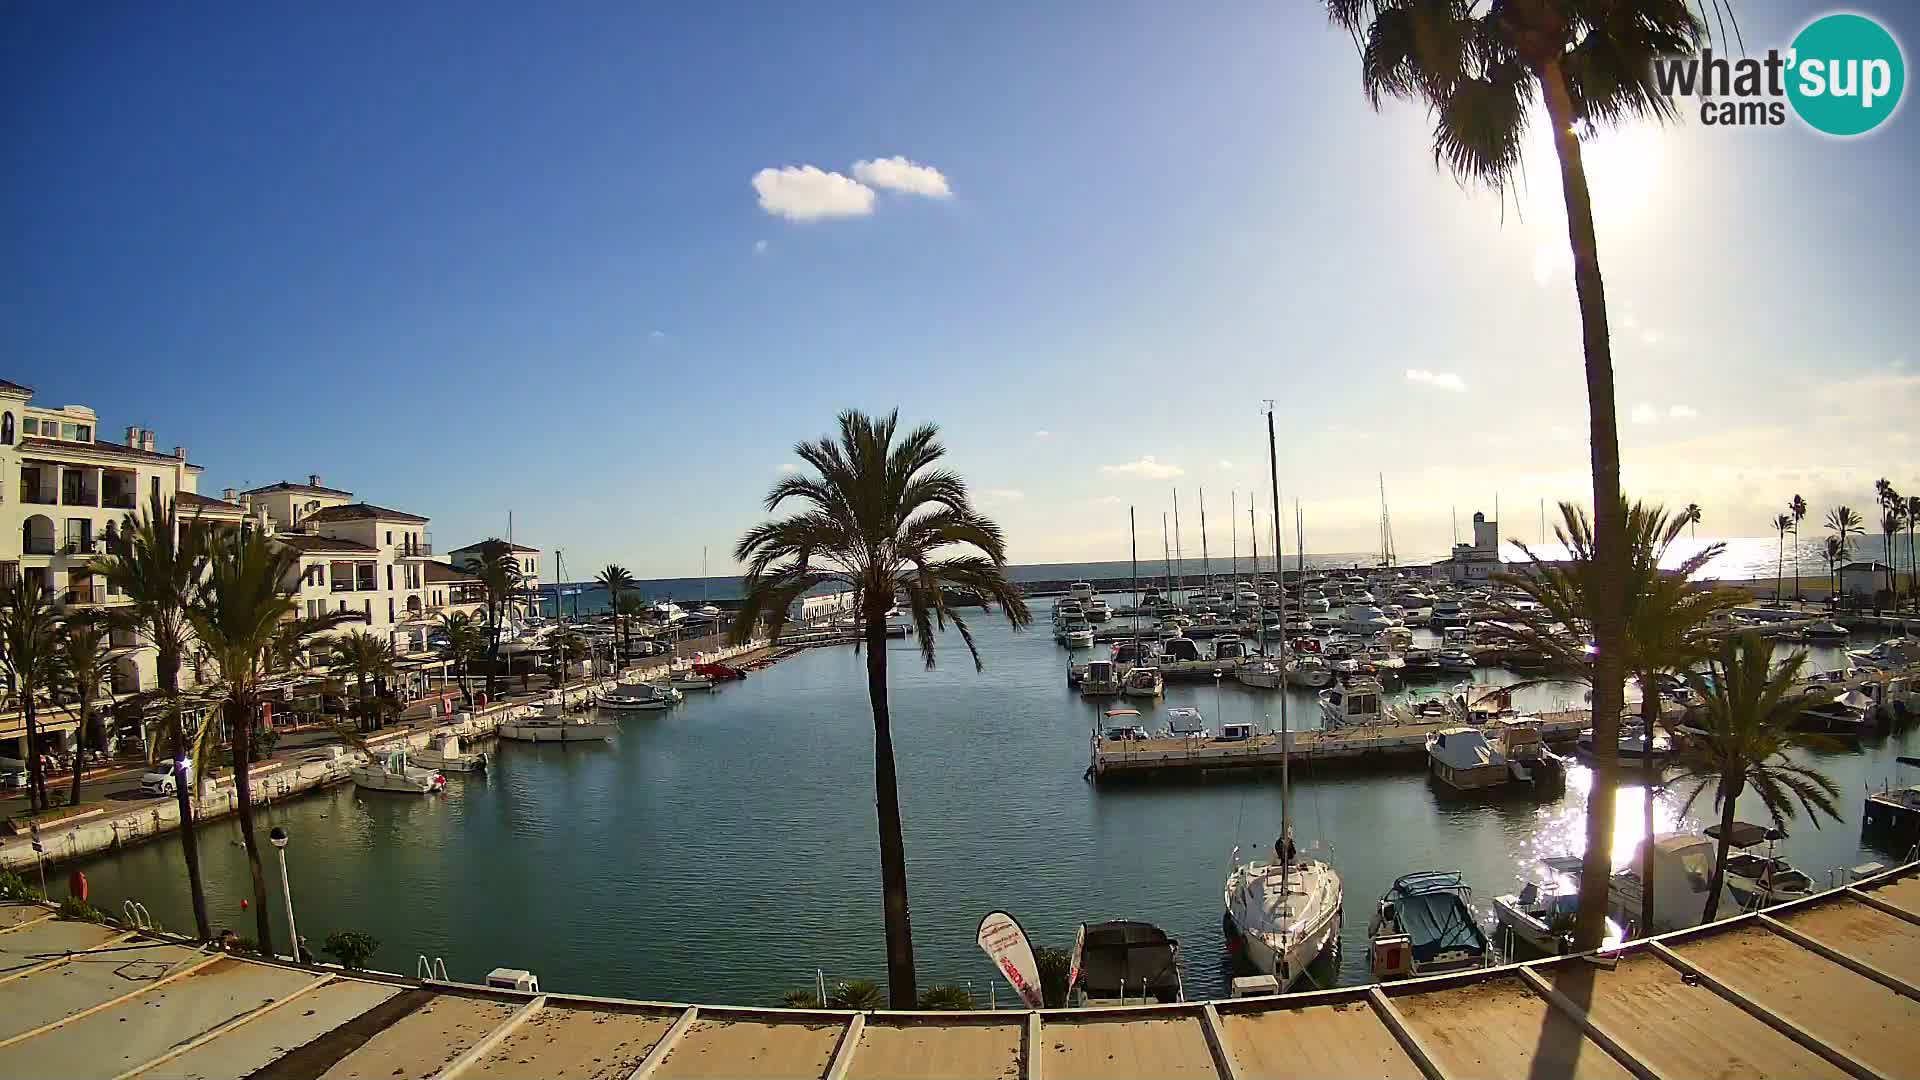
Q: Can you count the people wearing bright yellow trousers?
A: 0